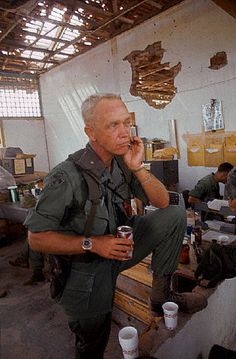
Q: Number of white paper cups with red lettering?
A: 2